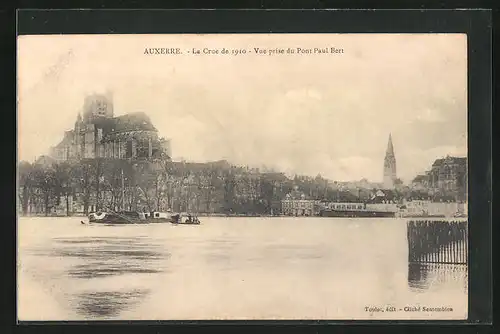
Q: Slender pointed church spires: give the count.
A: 1